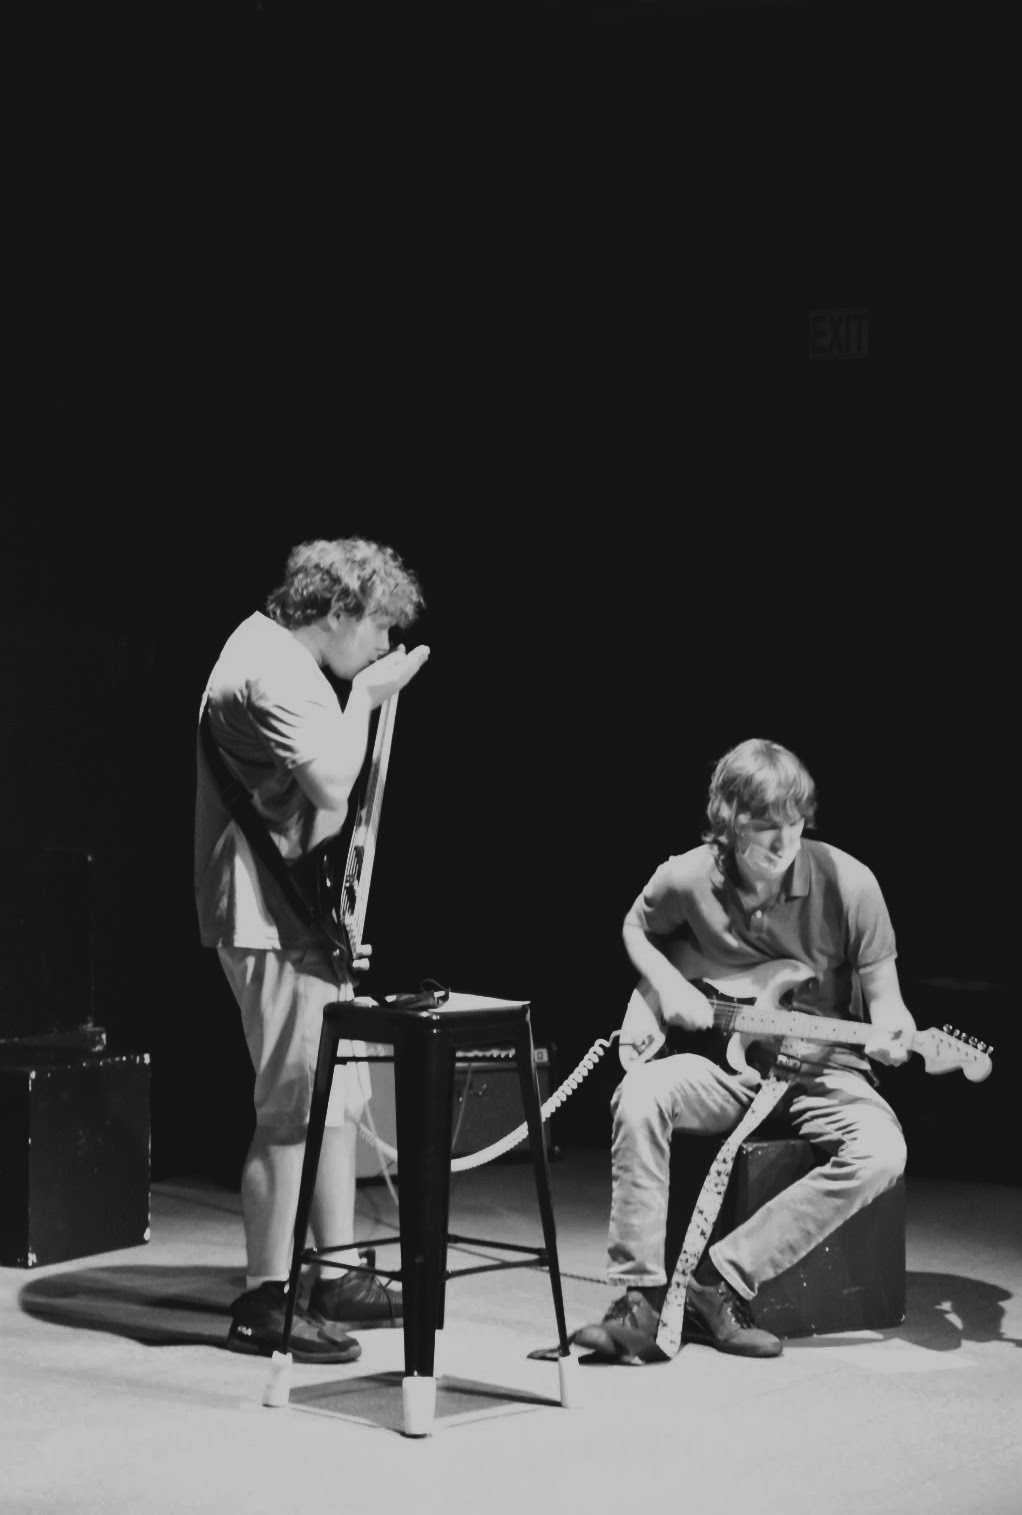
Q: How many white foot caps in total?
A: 3